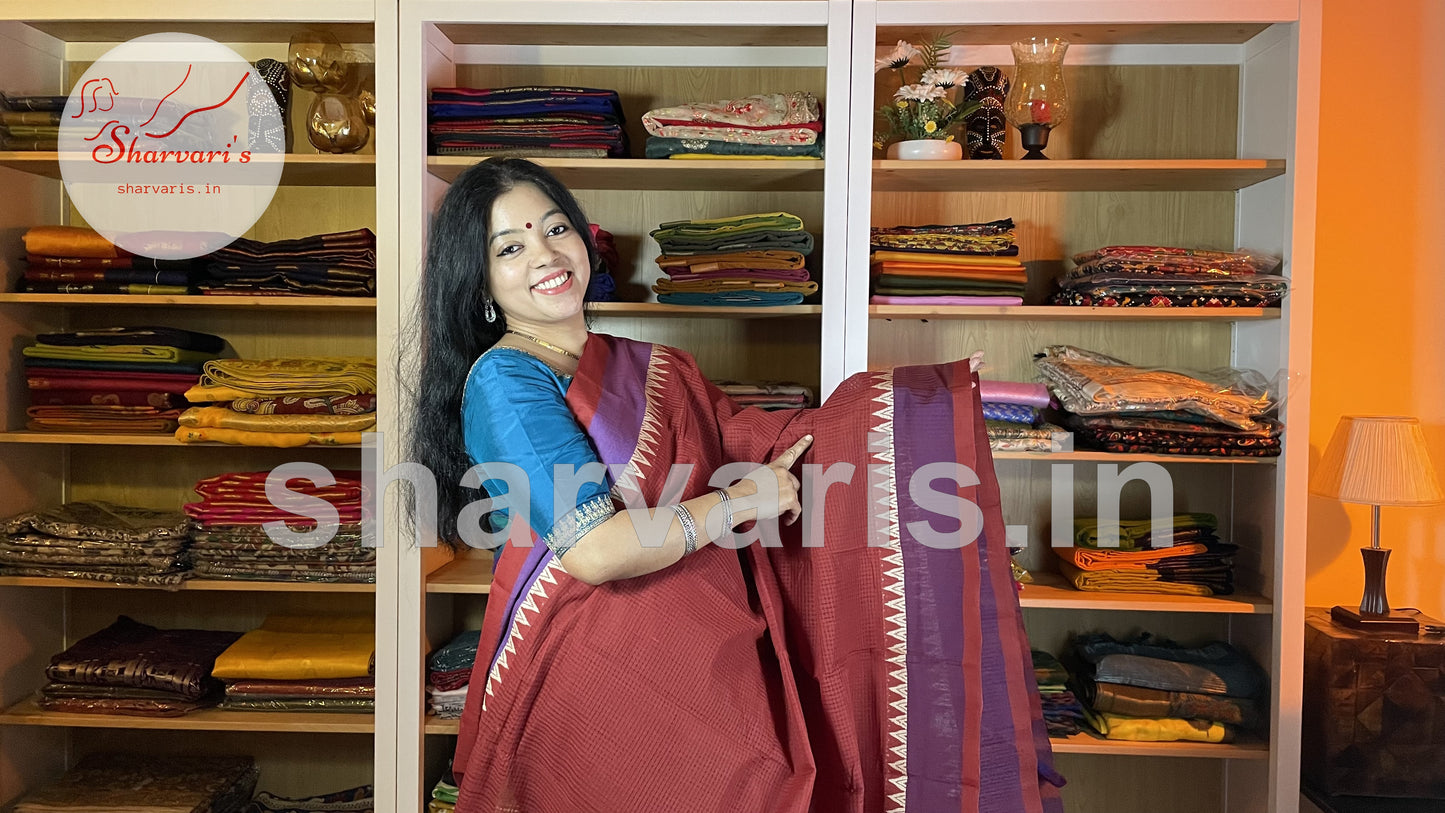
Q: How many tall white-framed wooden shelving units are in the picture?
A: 3